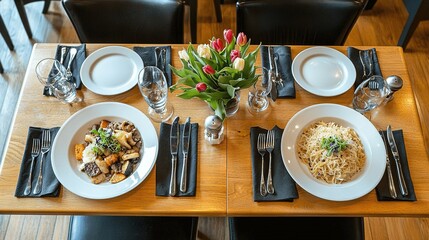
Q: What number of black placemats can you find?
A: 8